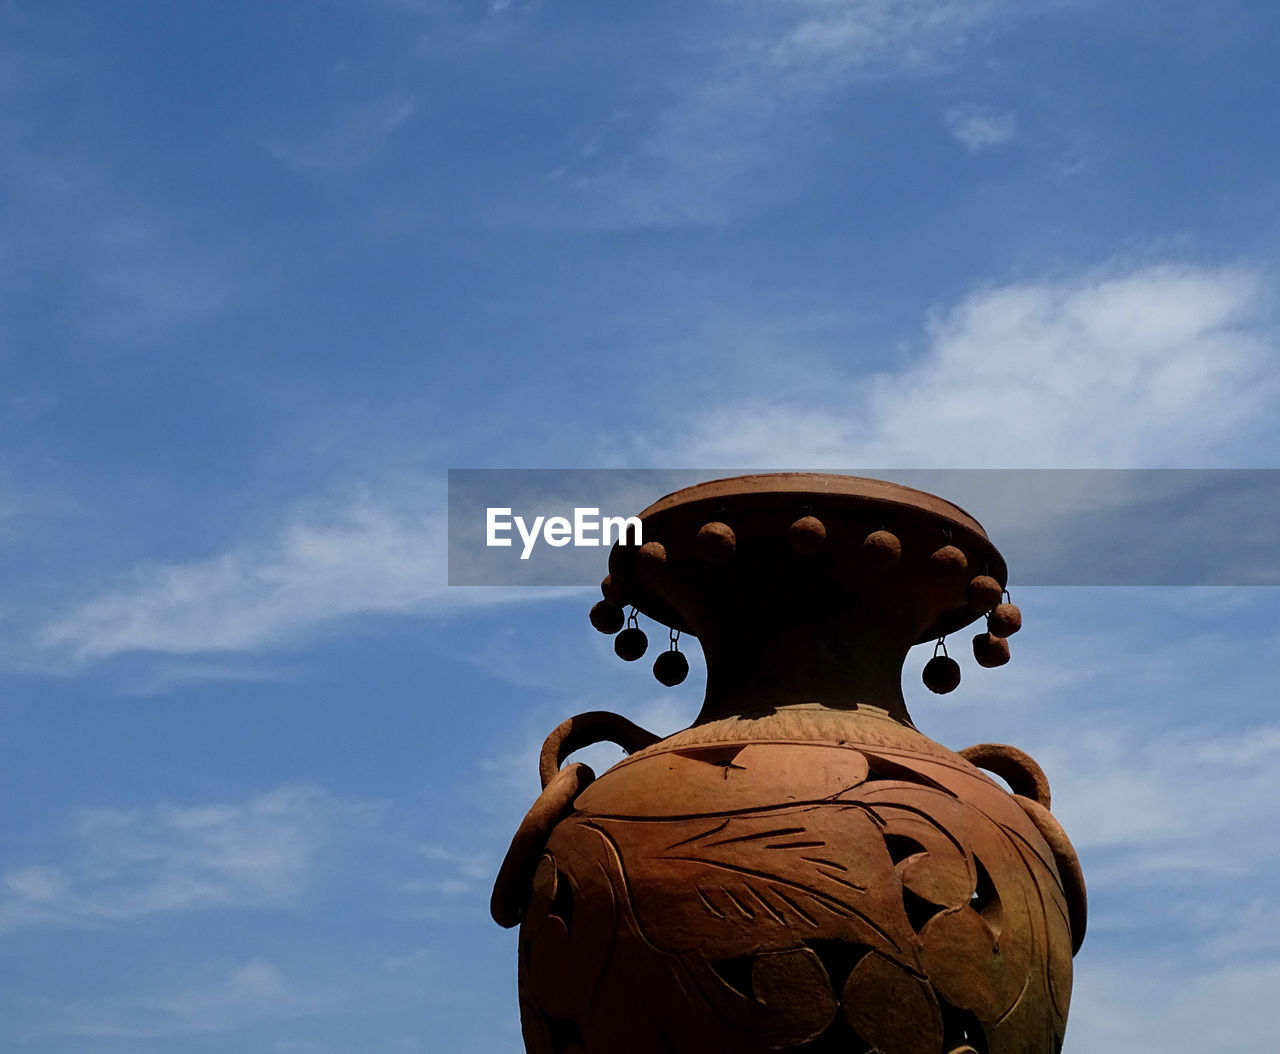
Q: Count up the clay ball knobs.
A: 13